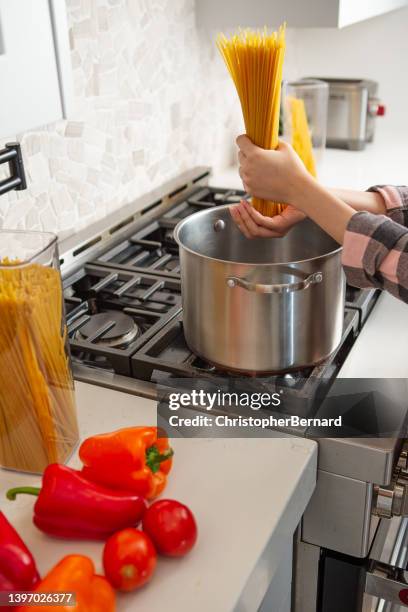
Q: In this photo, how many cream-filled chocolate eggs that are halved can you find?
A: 0